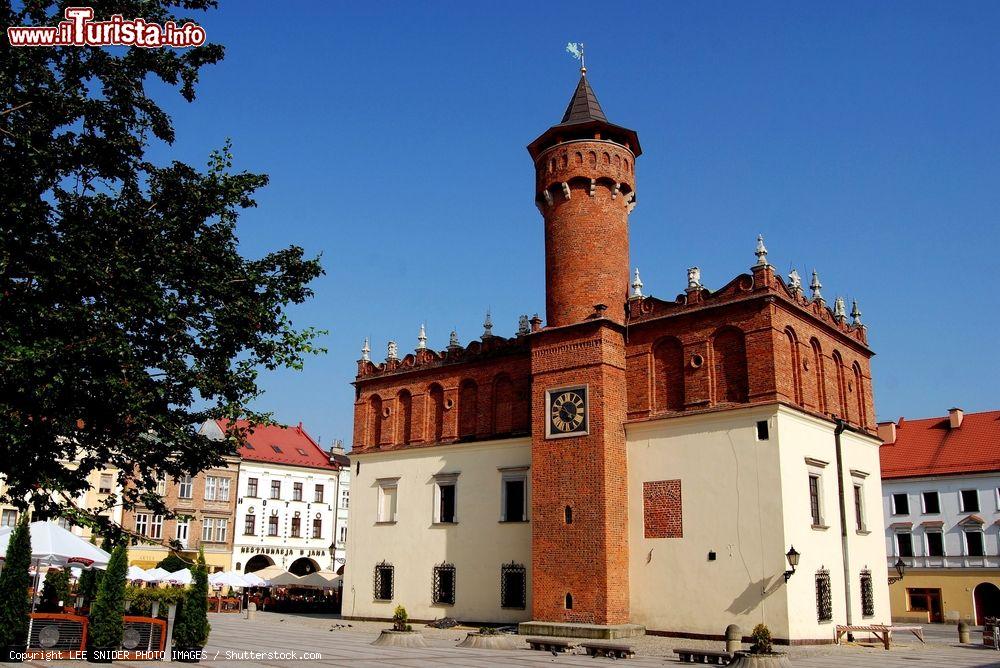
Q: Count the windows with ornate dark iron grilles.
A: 5